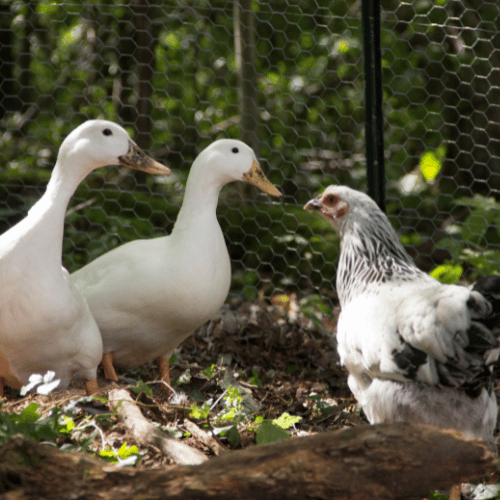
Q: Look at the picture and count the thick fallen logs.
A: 1